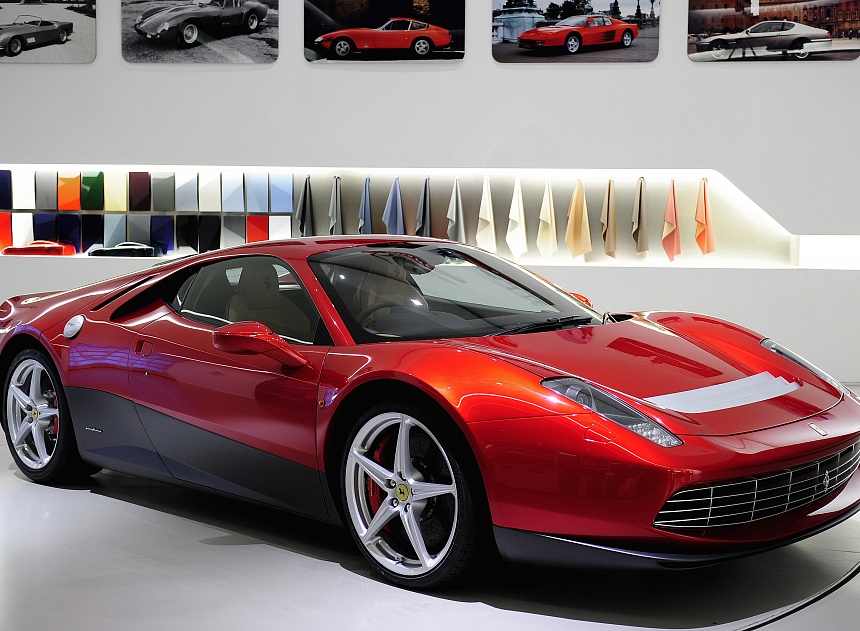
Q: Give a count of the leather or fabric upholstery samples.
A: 14